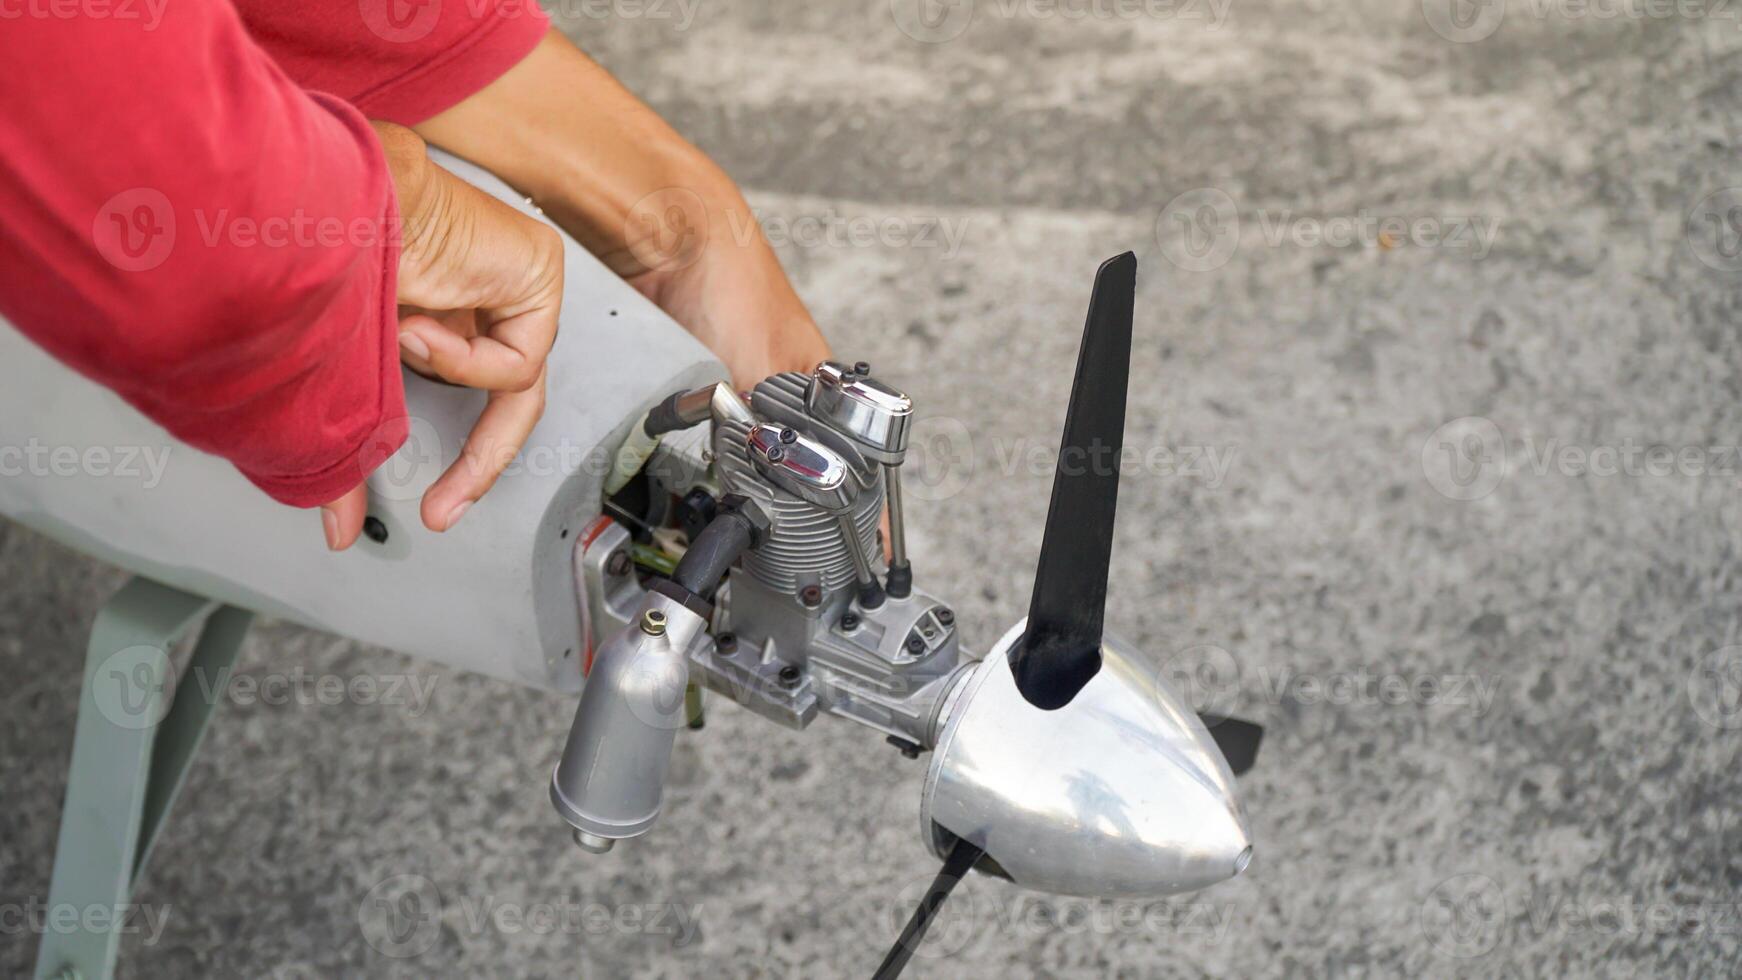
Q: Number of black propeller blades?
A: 3